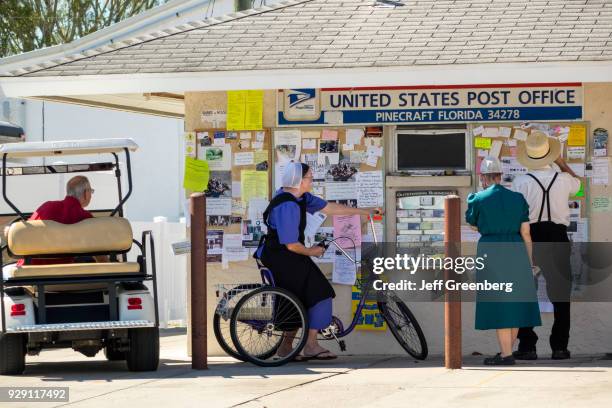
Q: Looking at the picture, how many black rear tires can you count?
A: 4